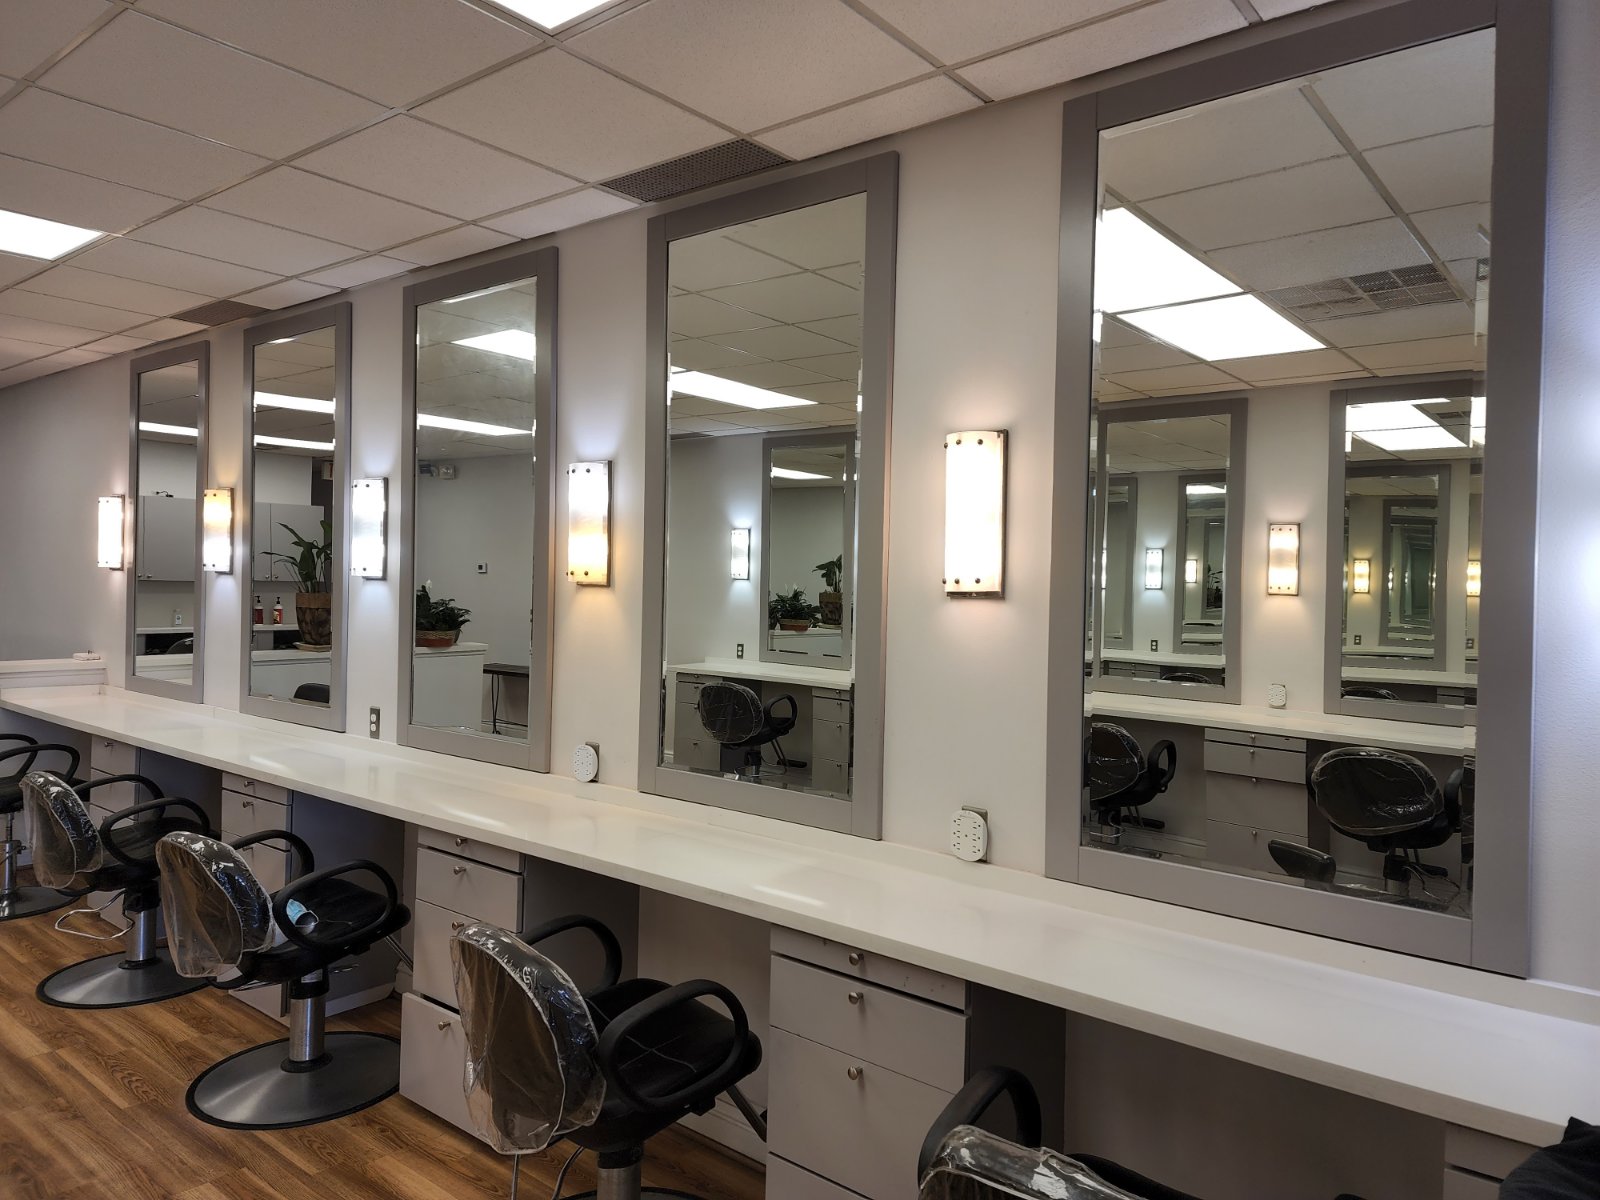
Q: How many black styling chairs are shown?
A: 5